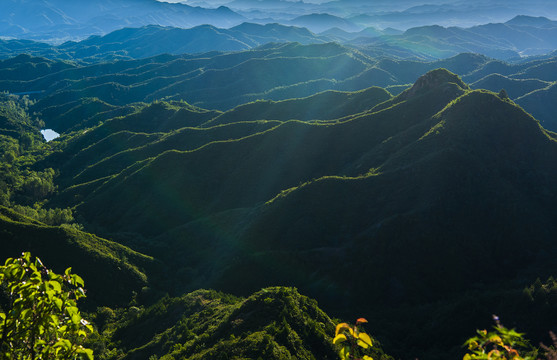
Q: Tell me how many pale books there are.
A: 0